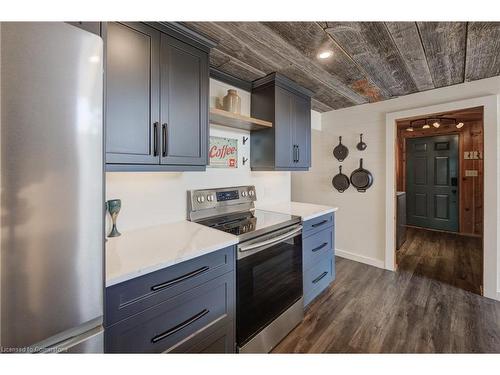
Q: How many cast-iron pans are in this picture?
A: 4